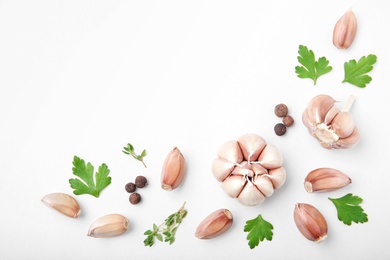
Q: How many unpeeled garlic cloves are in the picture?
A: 7